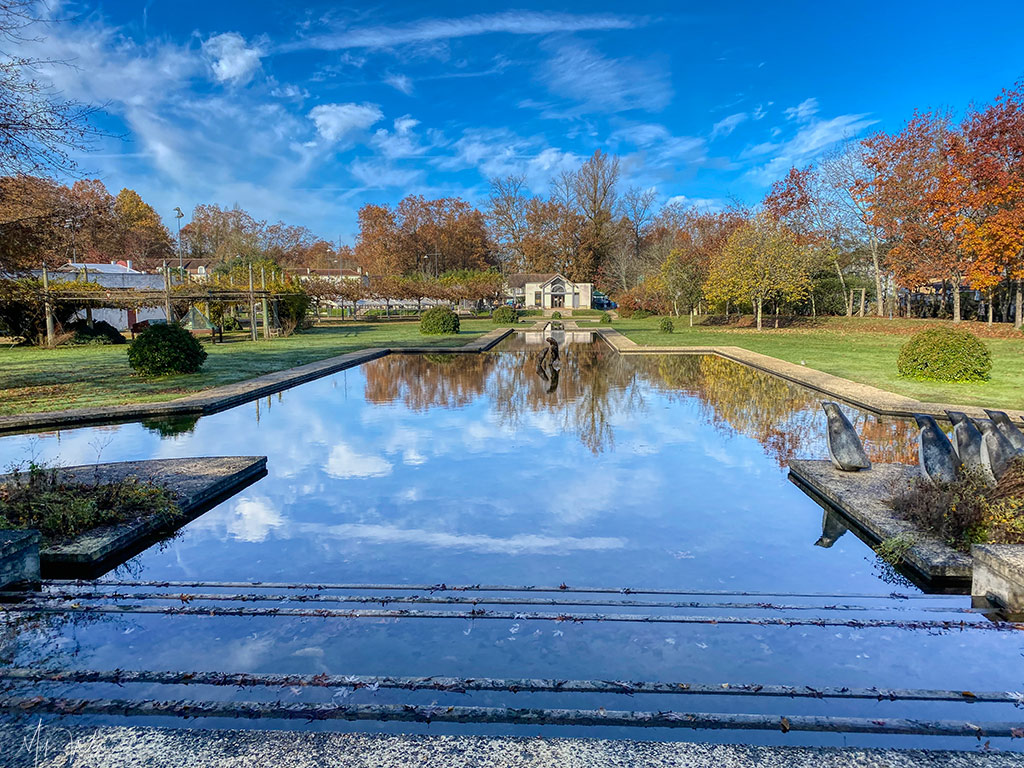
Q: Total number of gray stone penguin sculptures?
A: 5